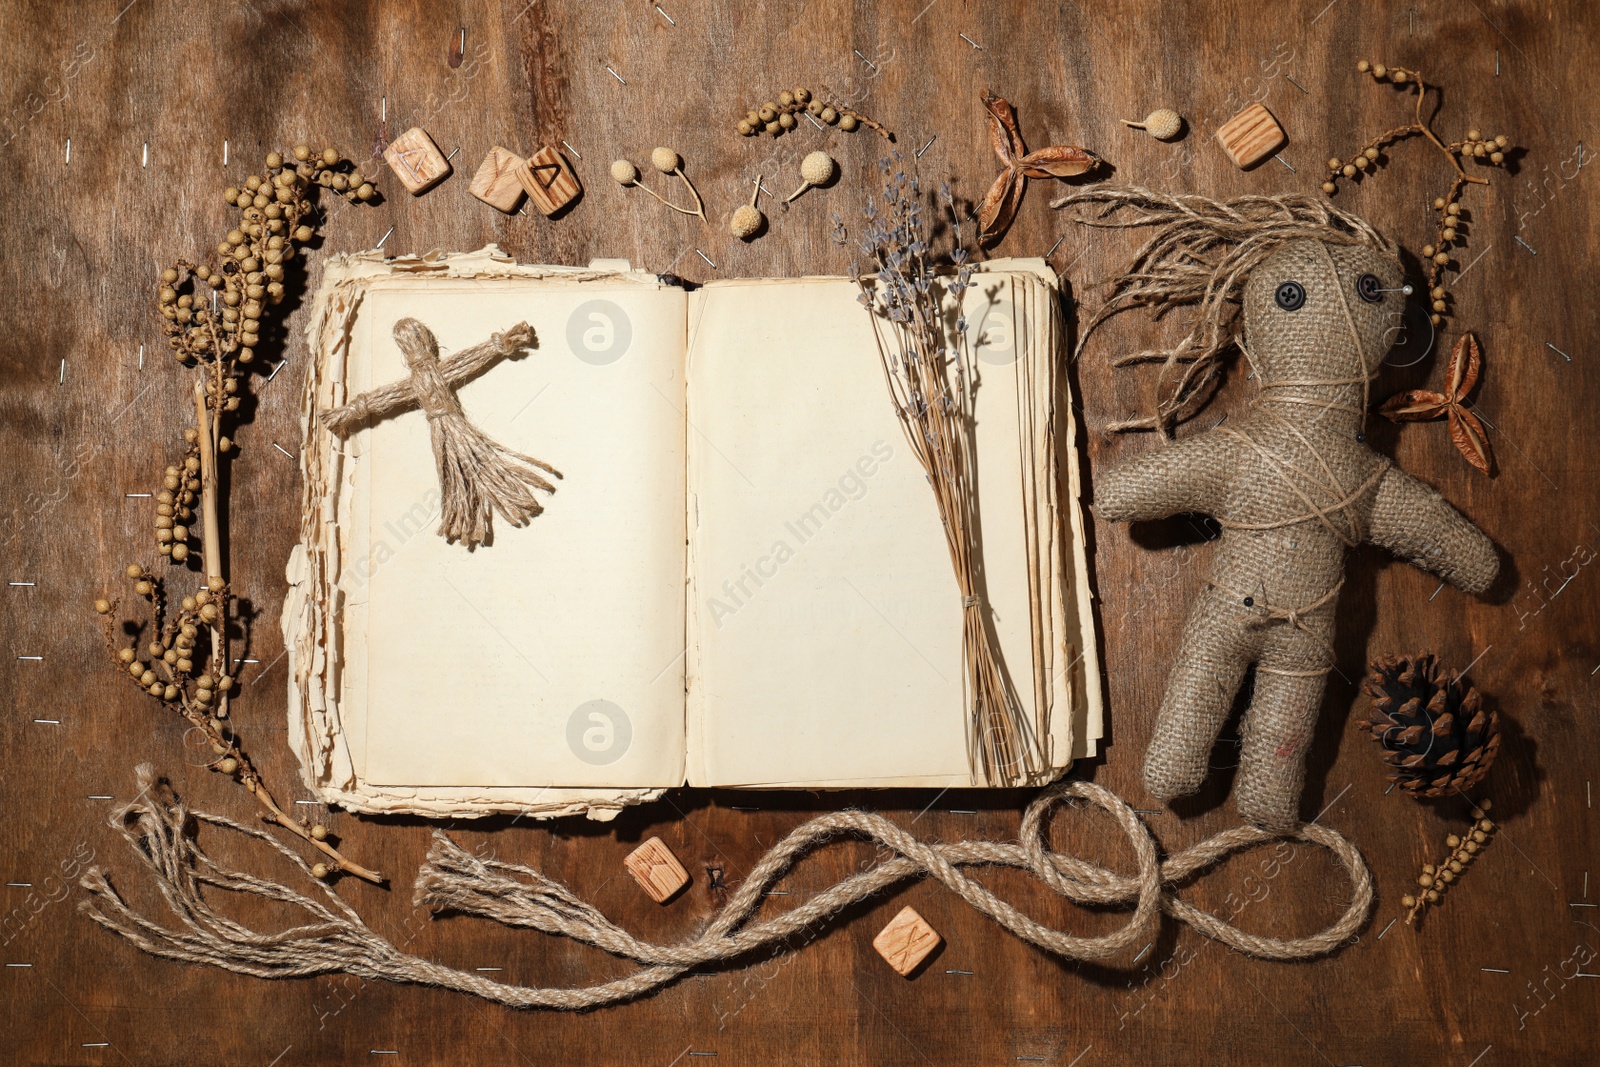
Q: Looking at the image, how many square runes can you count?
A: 6